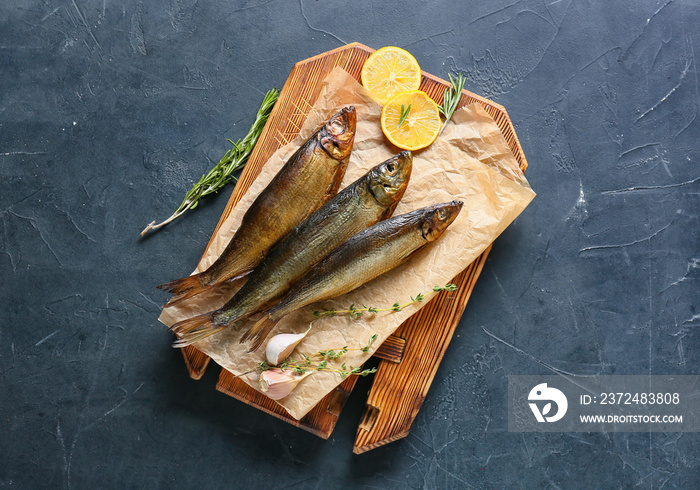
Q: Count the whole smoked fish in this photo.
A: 3